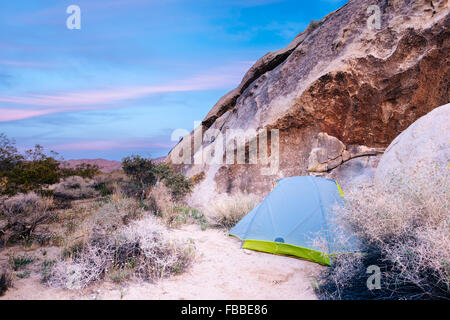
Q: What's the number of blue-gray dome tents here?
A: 1